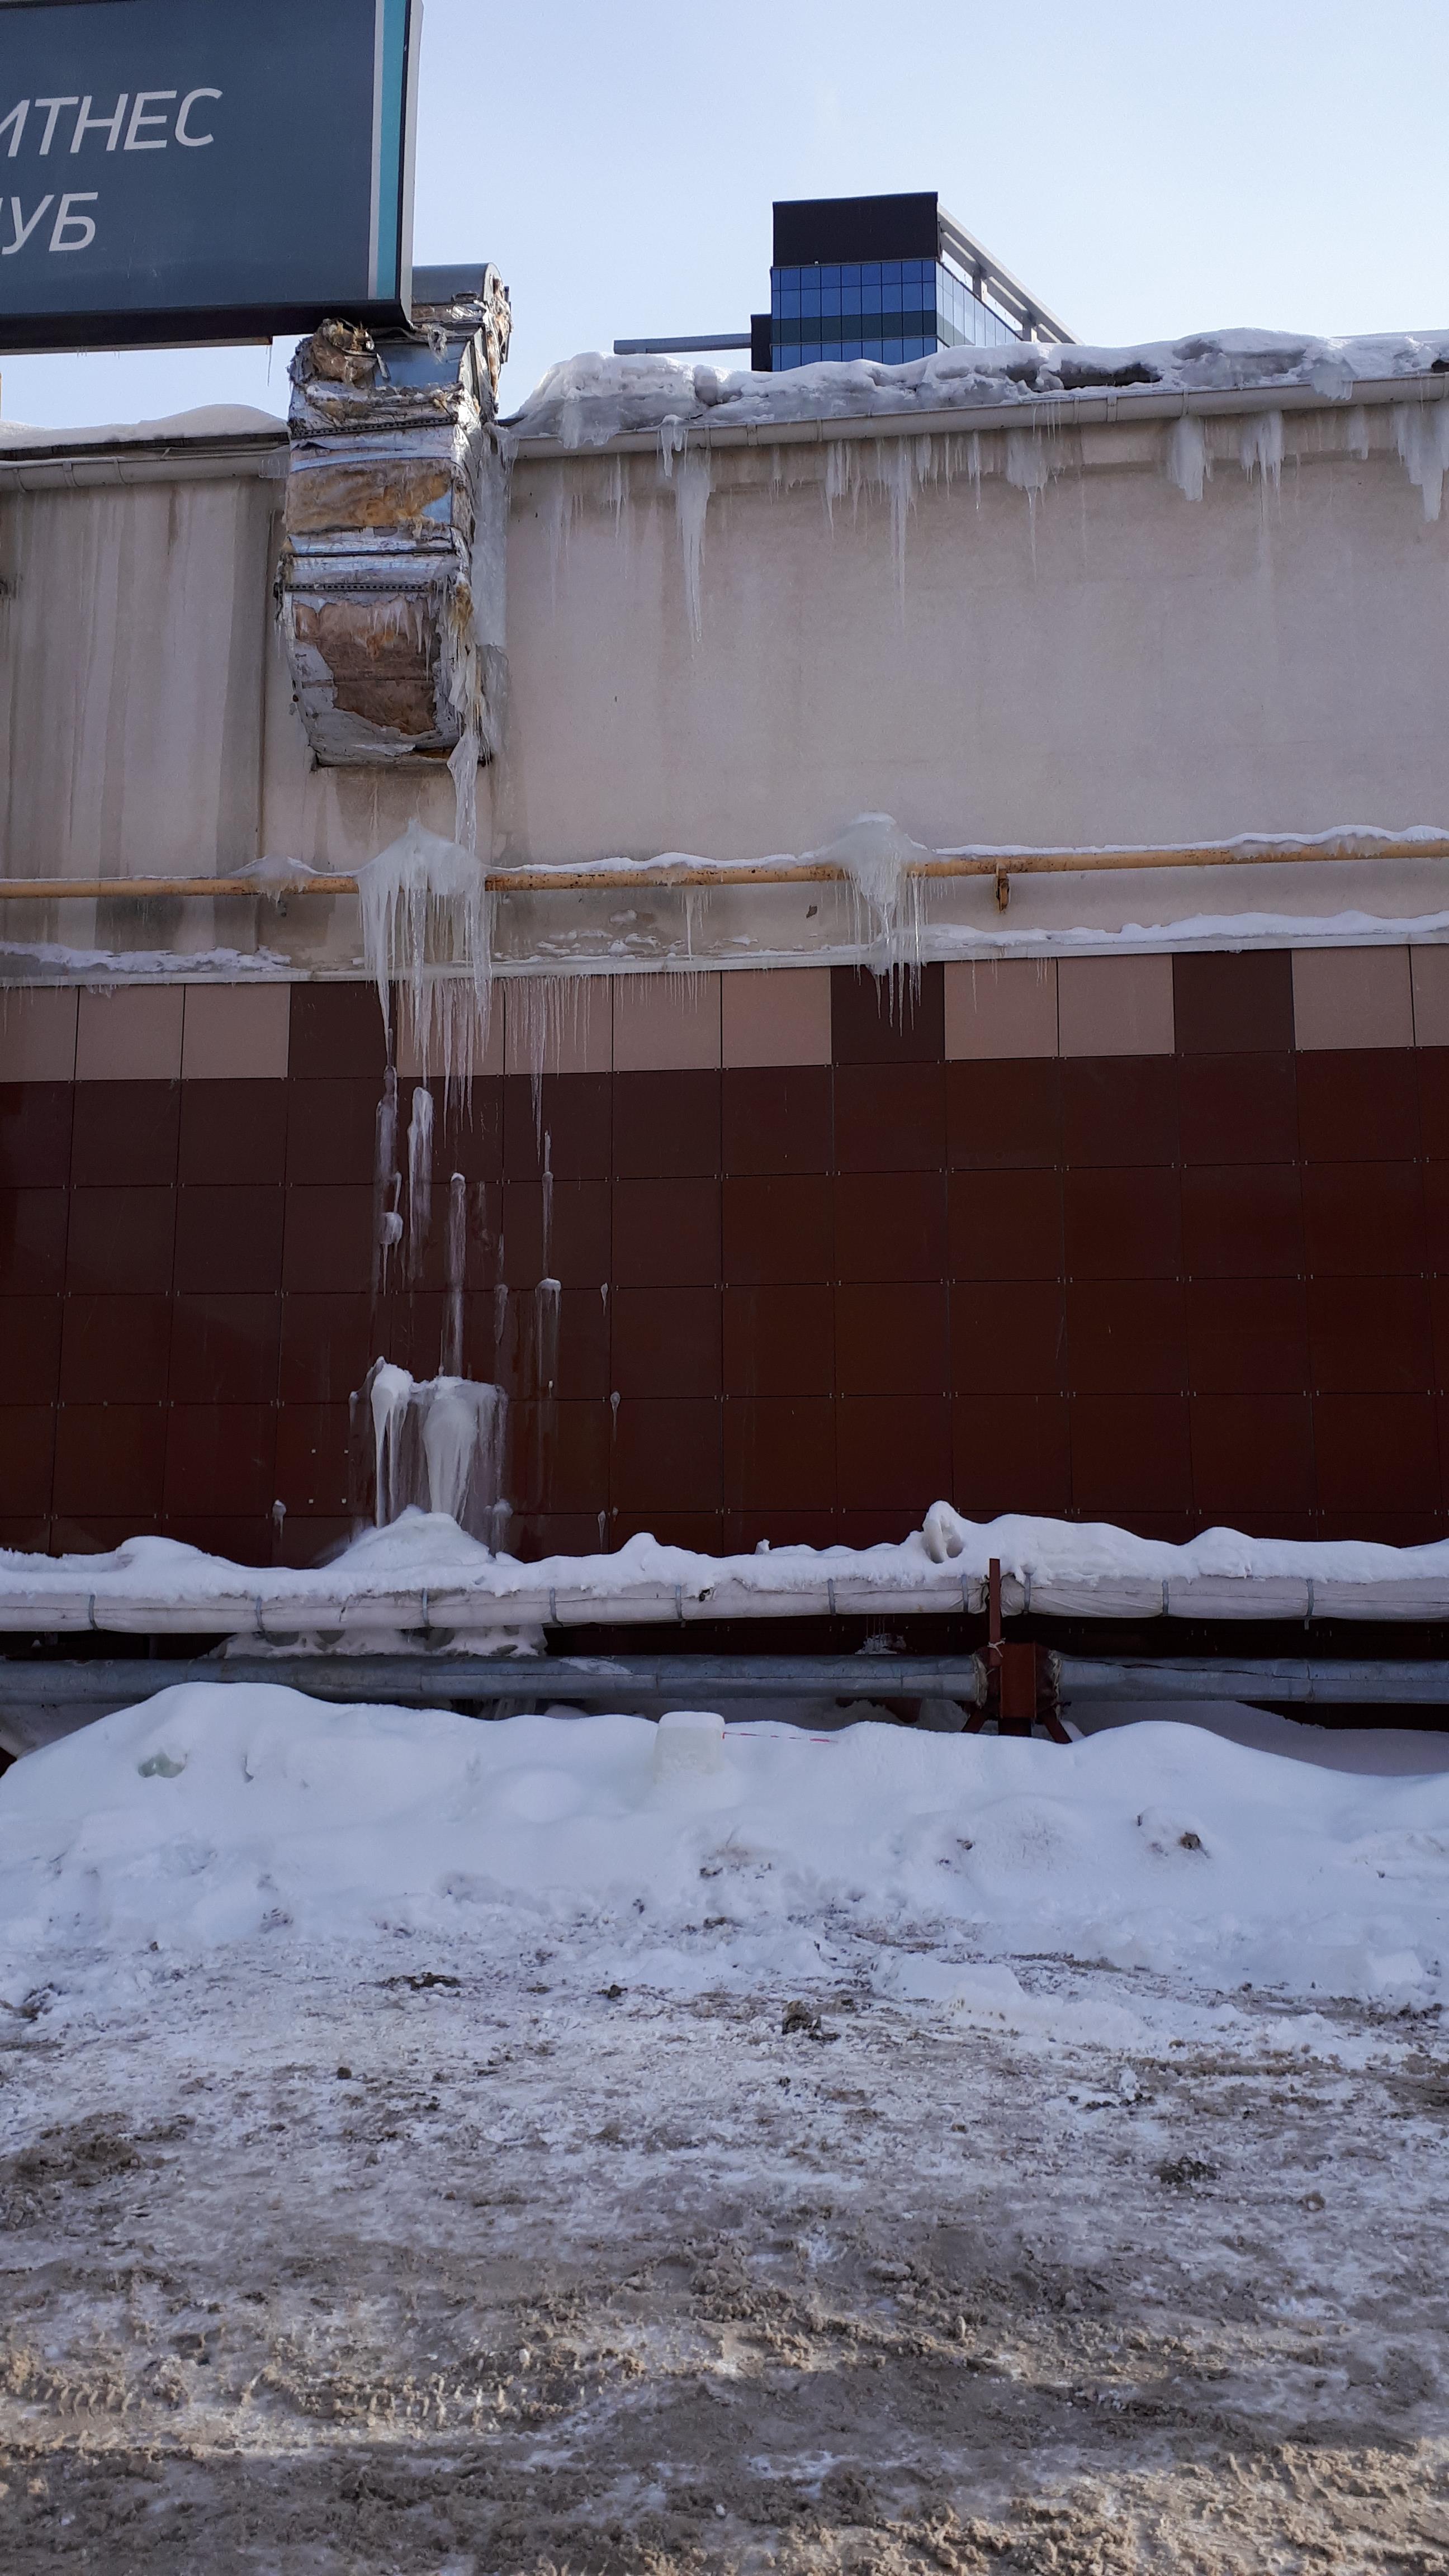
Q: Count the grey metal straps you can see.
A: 10